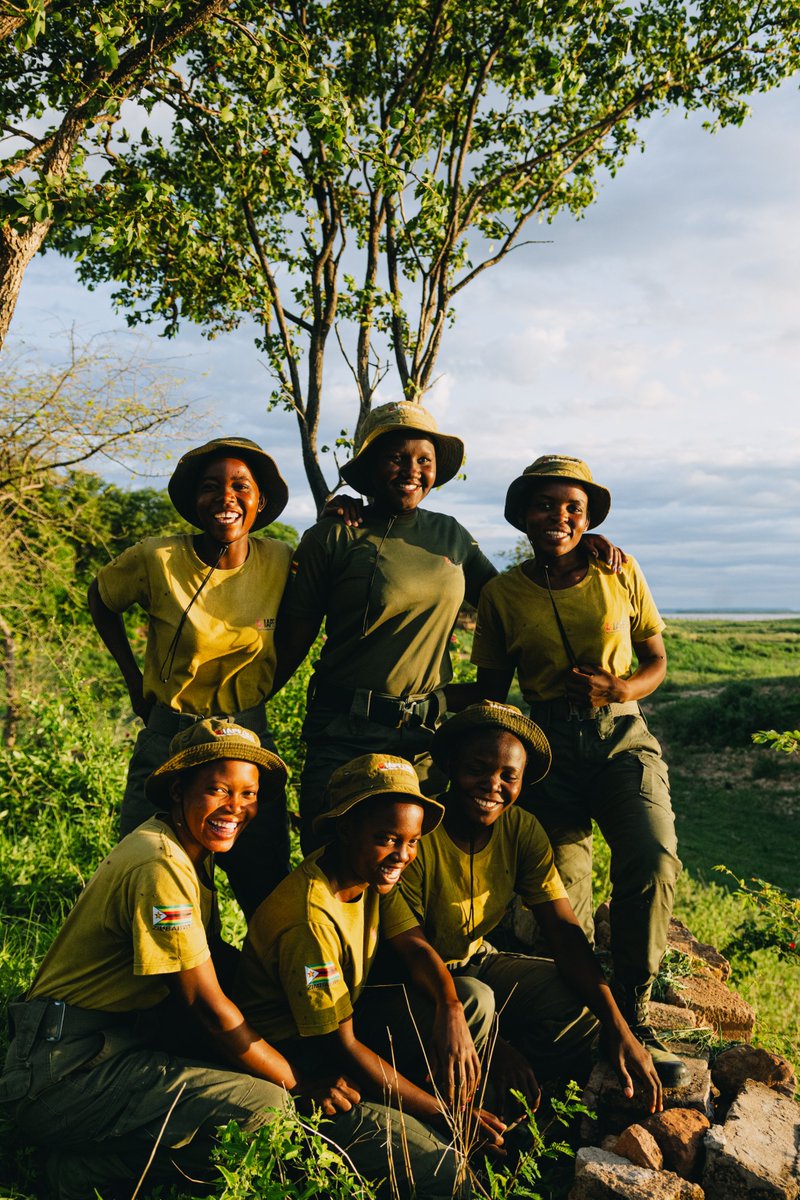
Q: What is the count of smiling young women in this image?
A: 6